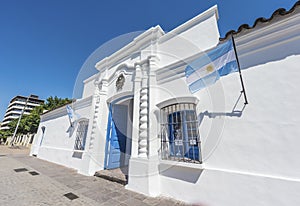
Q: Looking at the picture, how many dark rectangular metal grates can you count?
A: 3